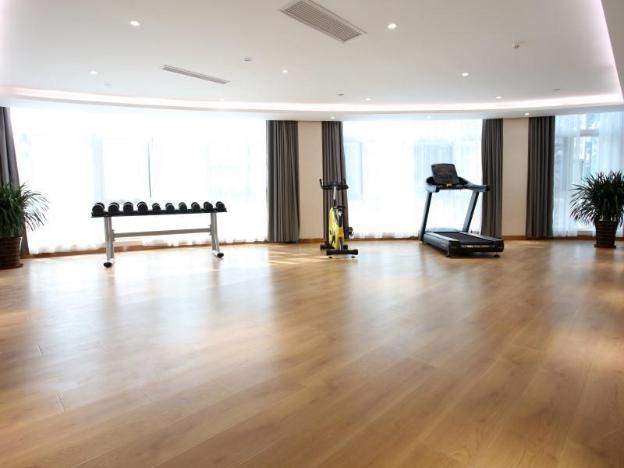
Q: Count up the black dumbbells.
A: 10